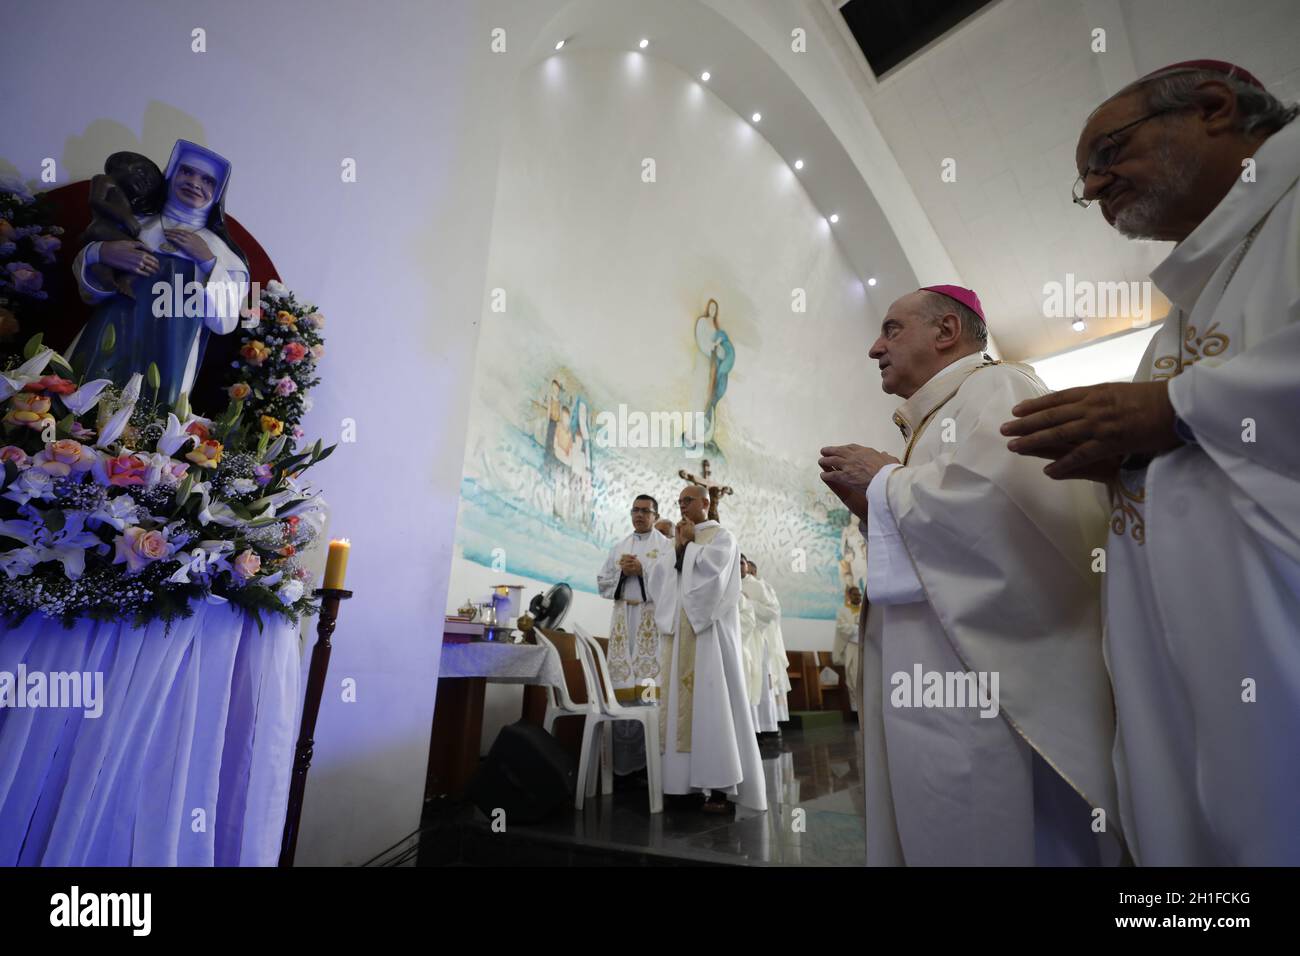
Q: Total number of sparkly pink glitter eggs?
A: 0